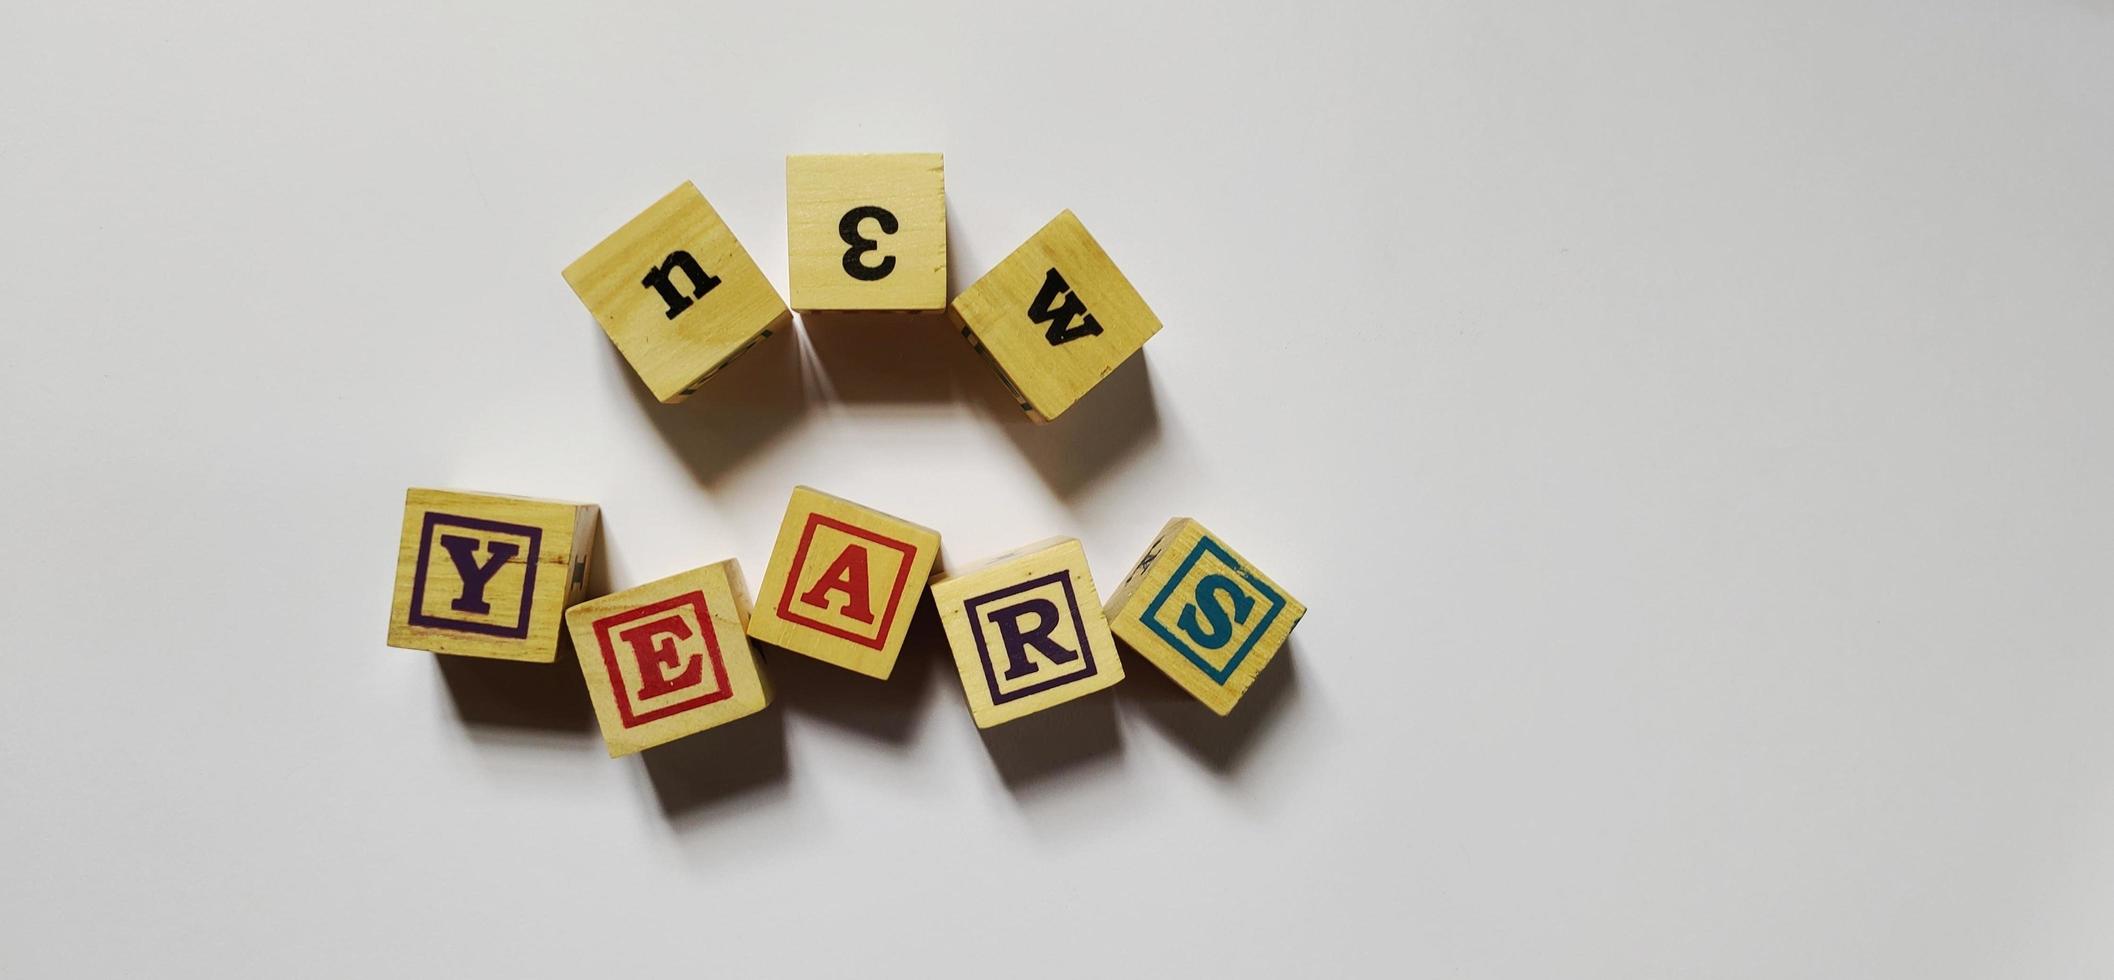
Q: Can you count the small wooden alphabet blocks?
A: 8